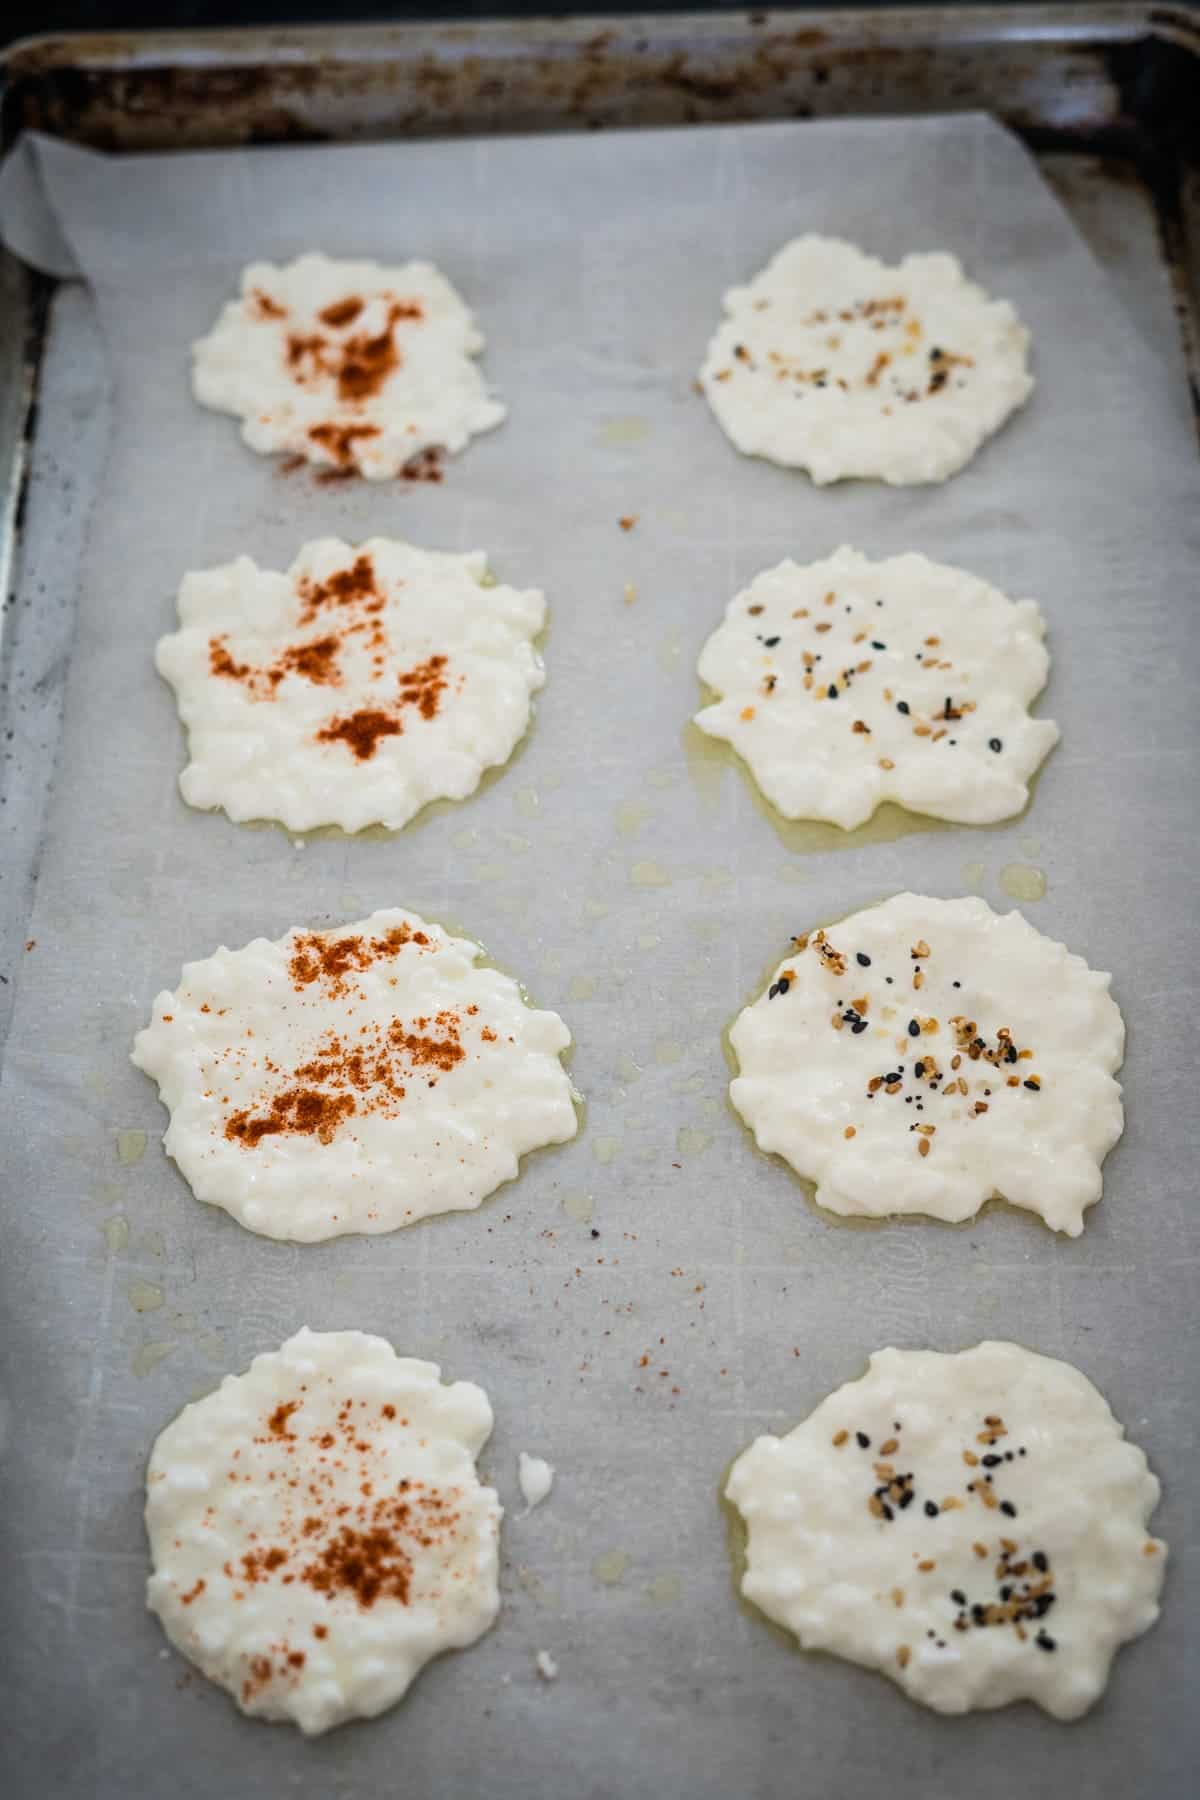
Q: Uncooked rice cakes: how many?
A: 8